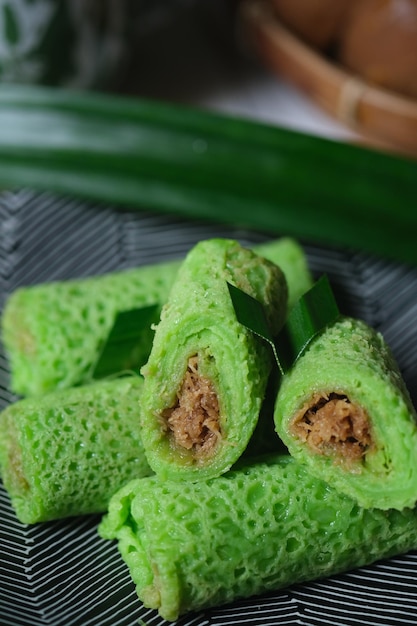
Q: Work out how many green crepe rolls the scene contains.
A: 5